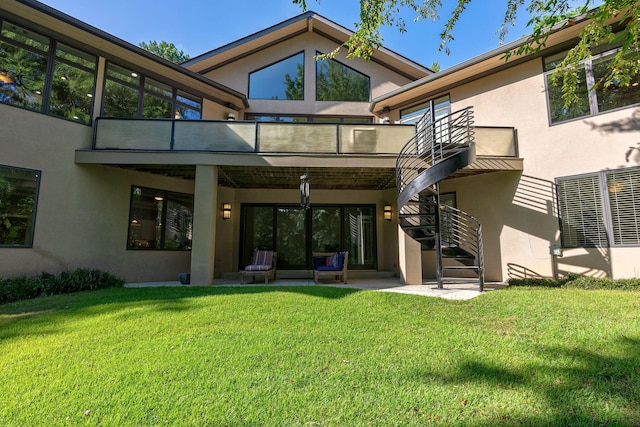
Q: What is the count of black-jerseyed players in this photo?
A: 0